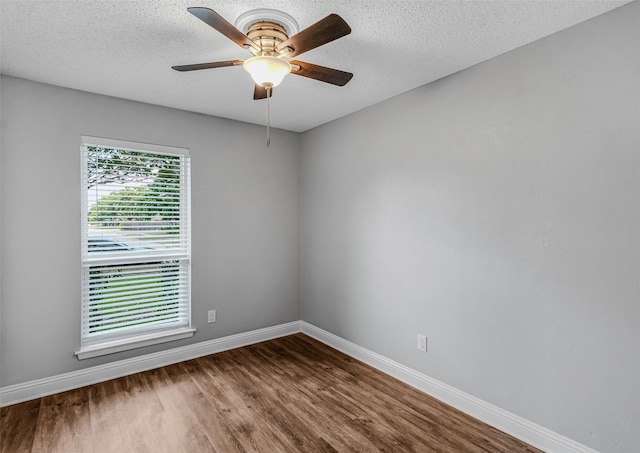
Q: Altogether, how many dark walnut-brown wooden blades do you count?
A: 5